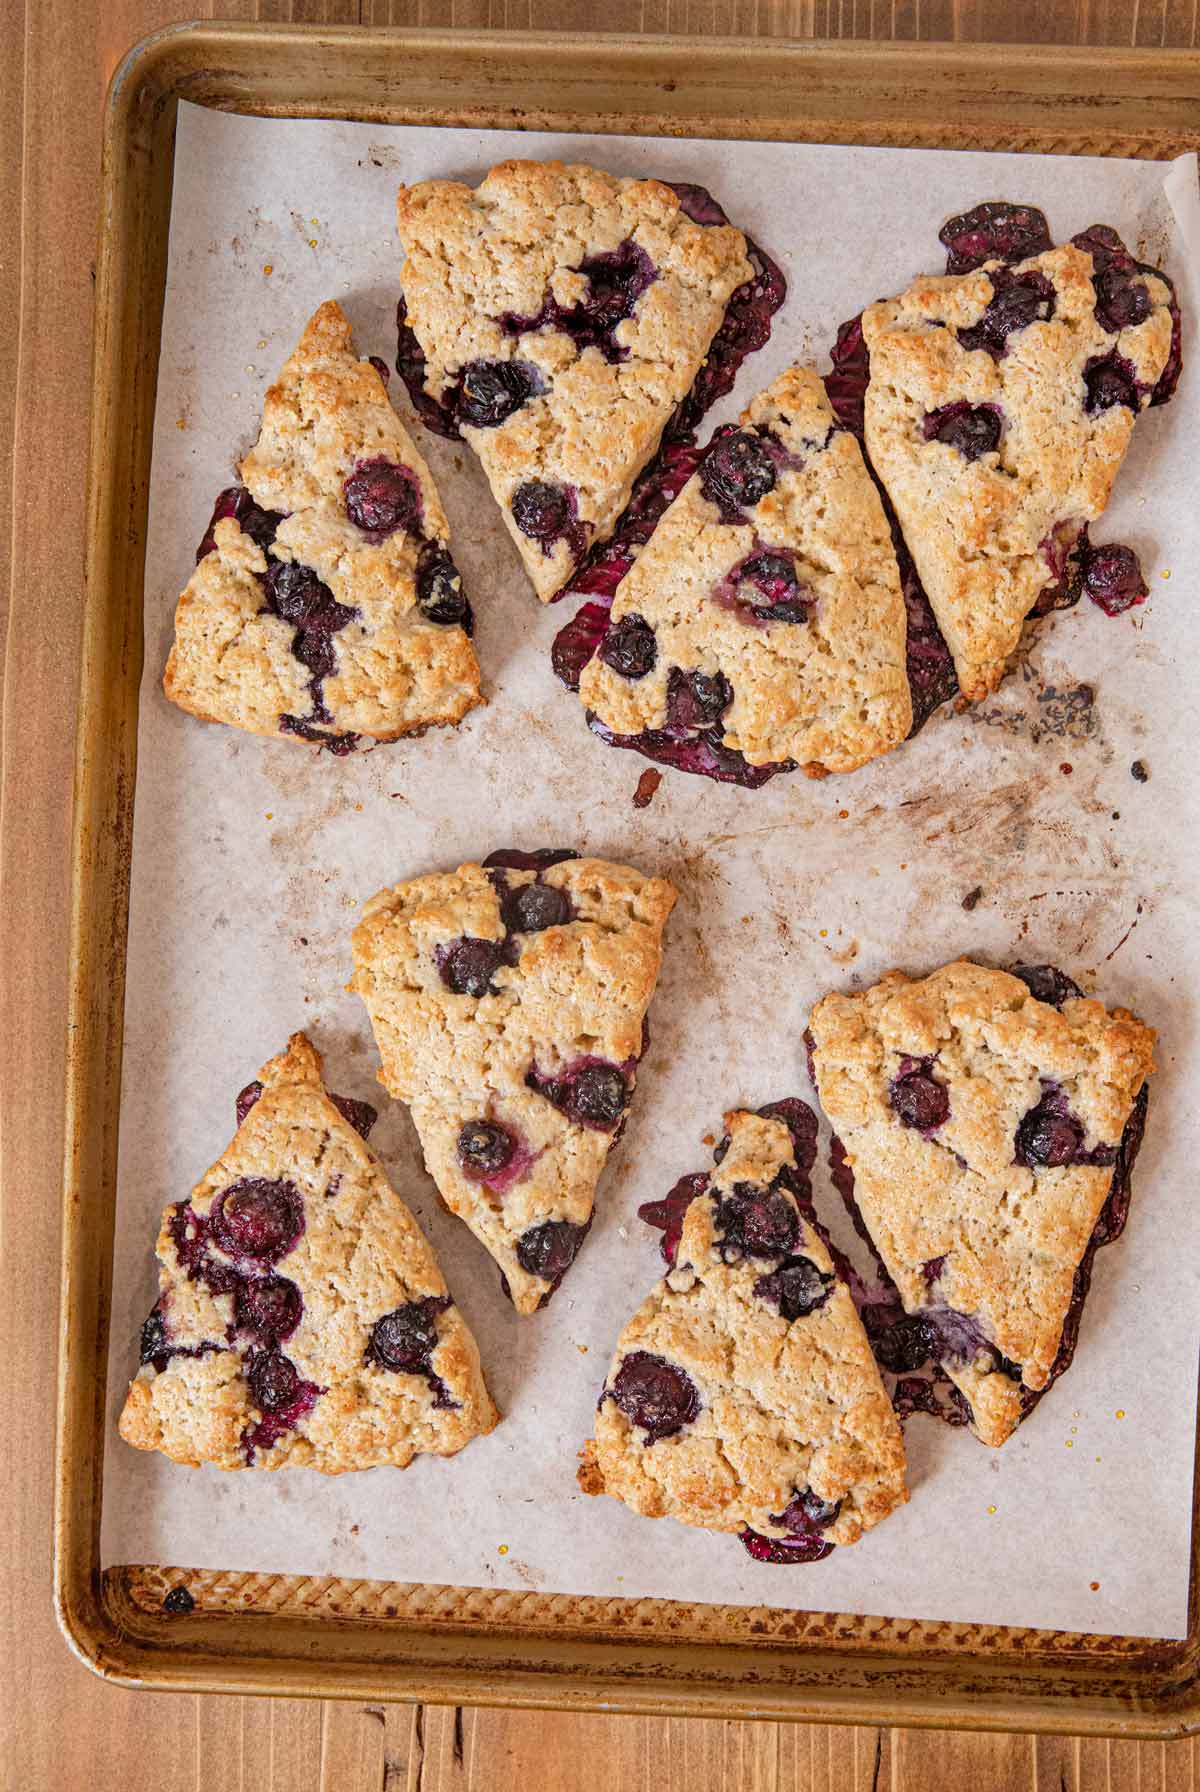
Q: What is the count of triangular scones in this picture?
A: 8